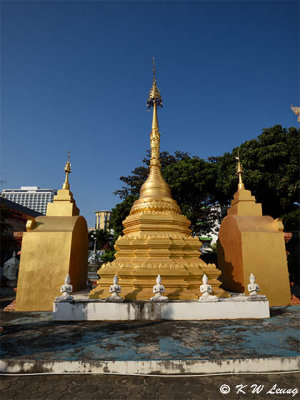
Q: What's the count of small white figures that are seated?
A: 5